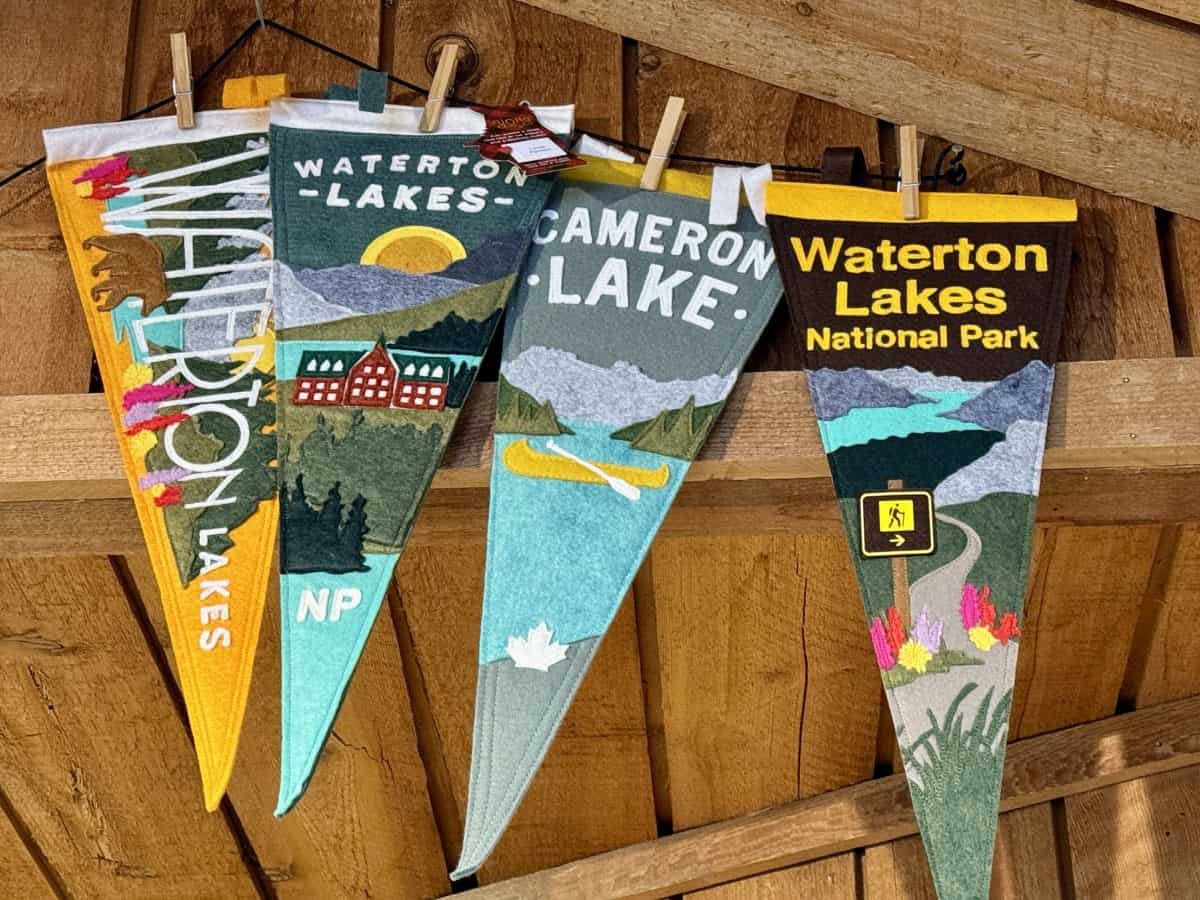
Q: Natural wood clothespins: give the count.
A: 4